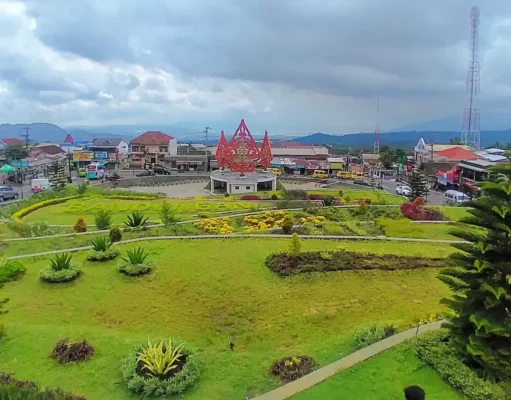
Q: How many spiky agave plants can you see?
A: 5